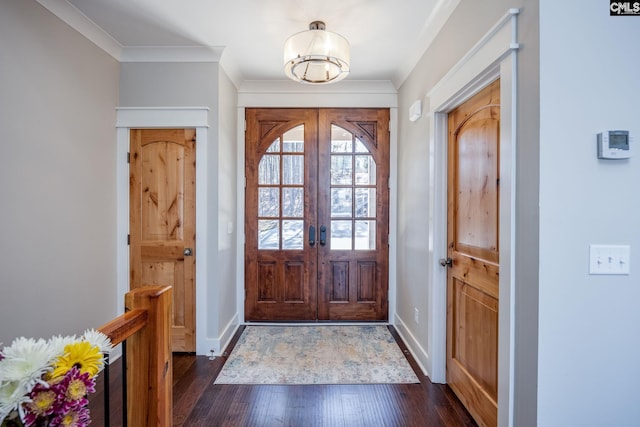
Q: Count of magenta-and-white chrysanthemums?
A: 3